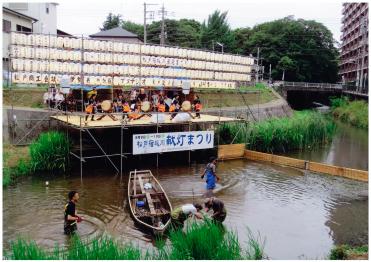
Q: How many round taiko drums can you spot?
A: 3